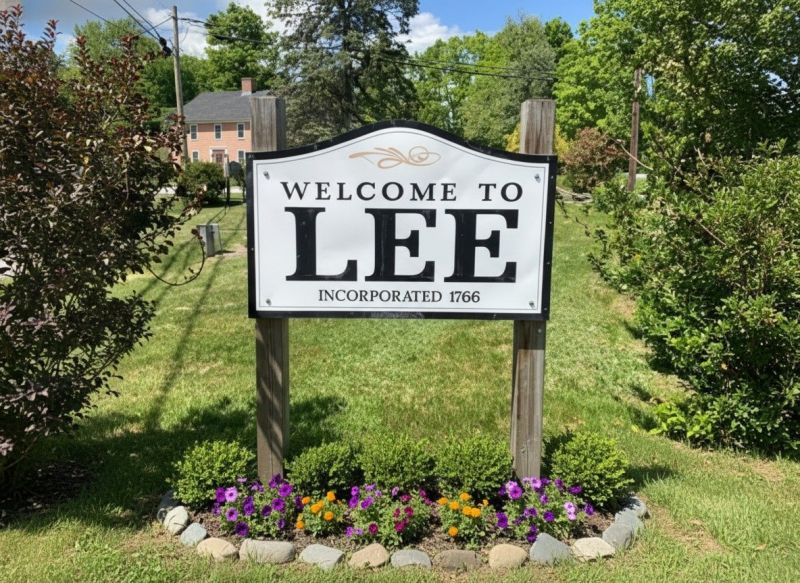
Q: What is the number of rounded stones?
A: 15